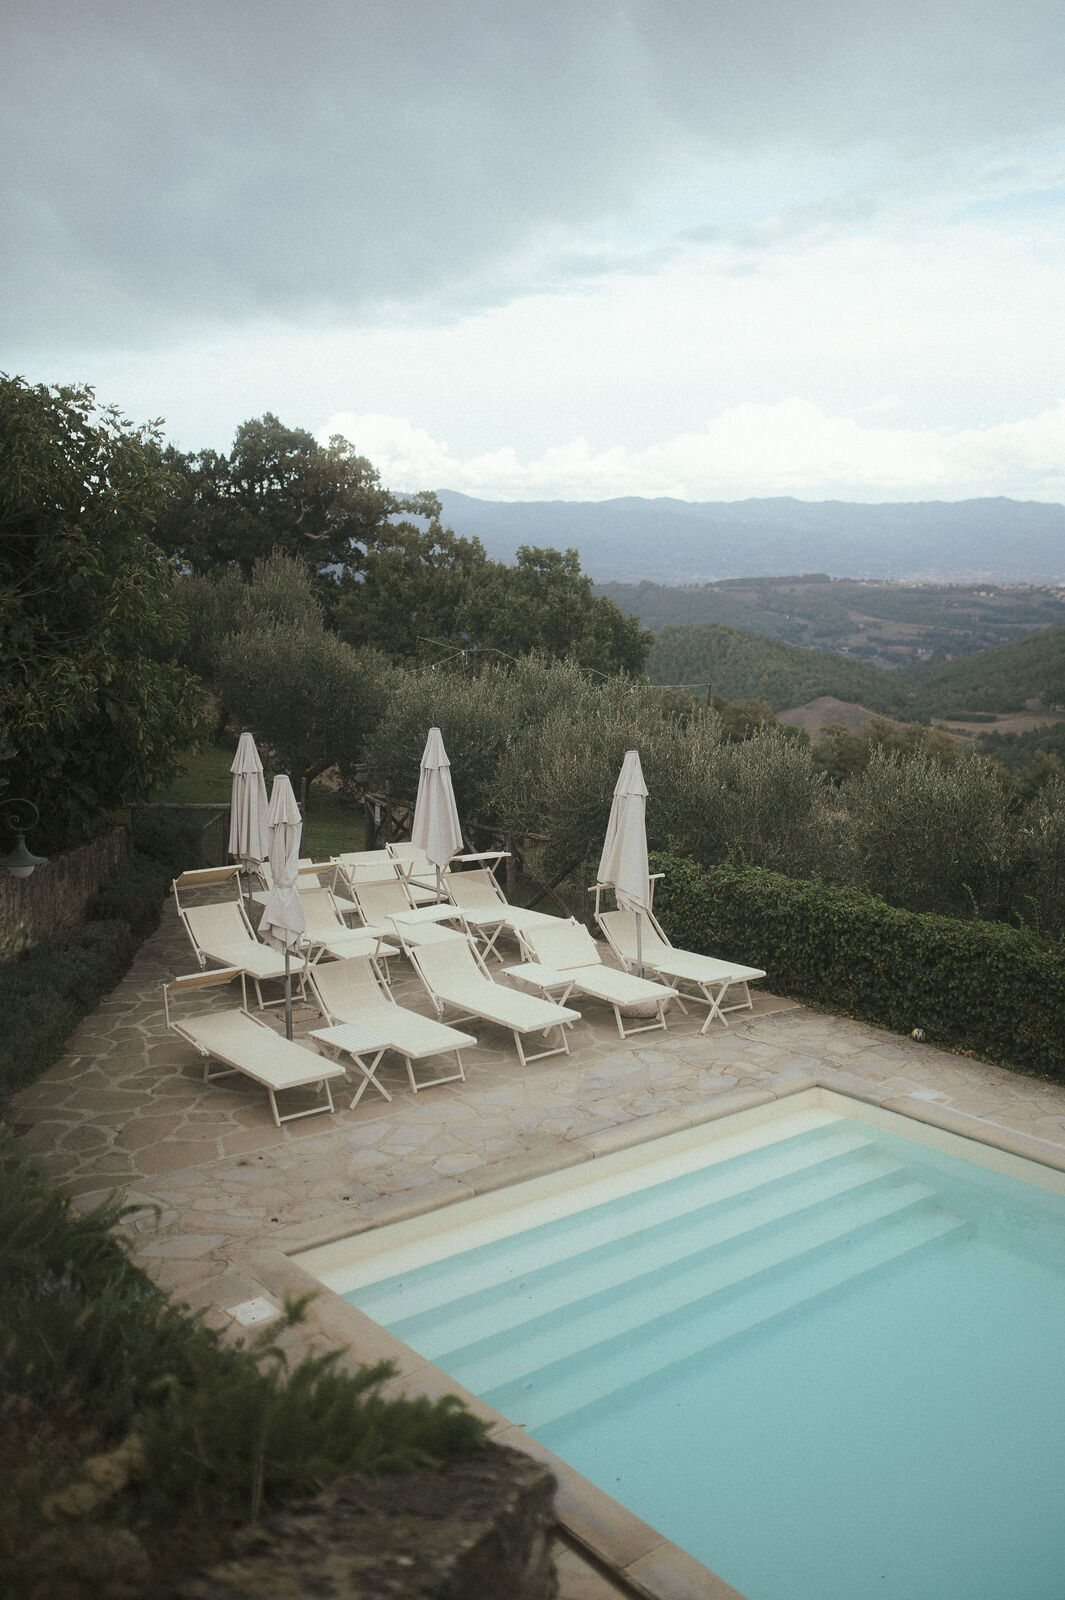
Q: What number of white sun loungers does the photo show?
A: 12